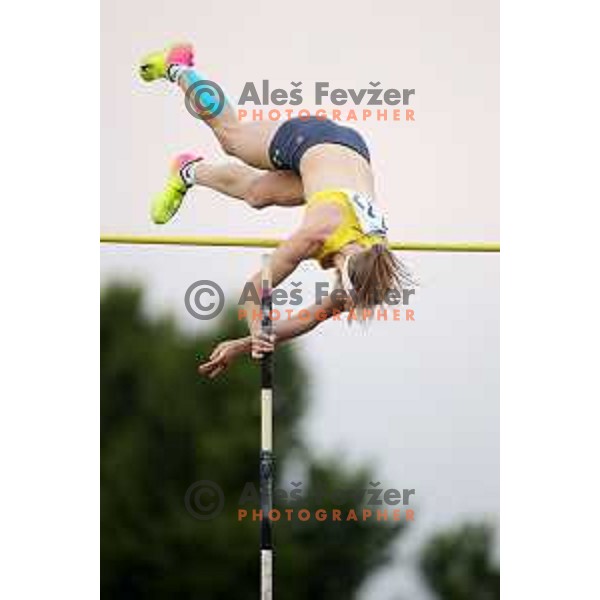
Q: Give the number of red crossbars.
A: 0